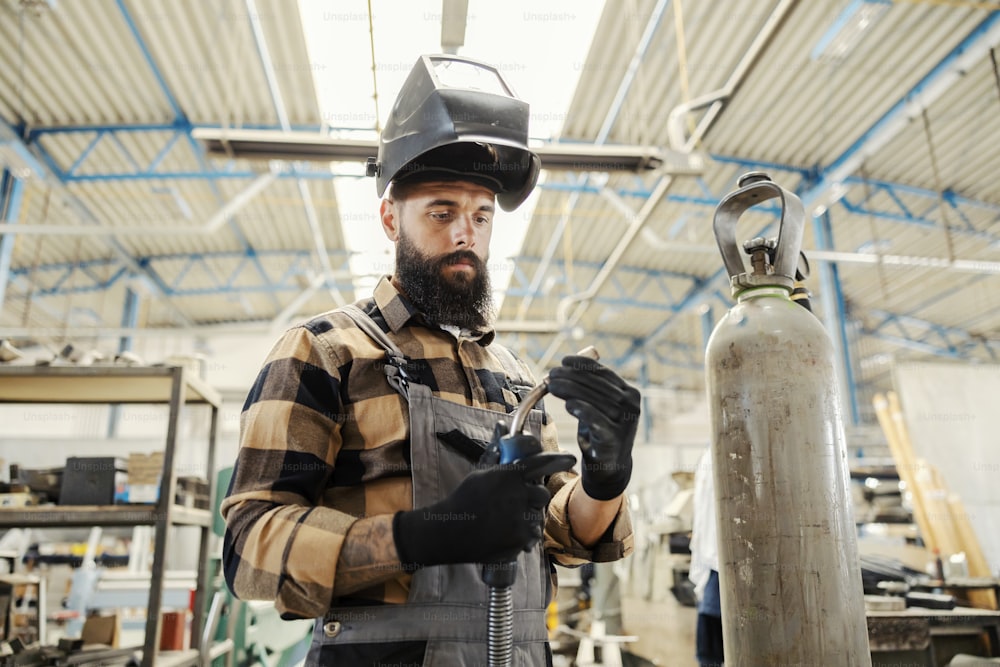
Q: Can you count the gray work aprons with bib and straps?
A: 1